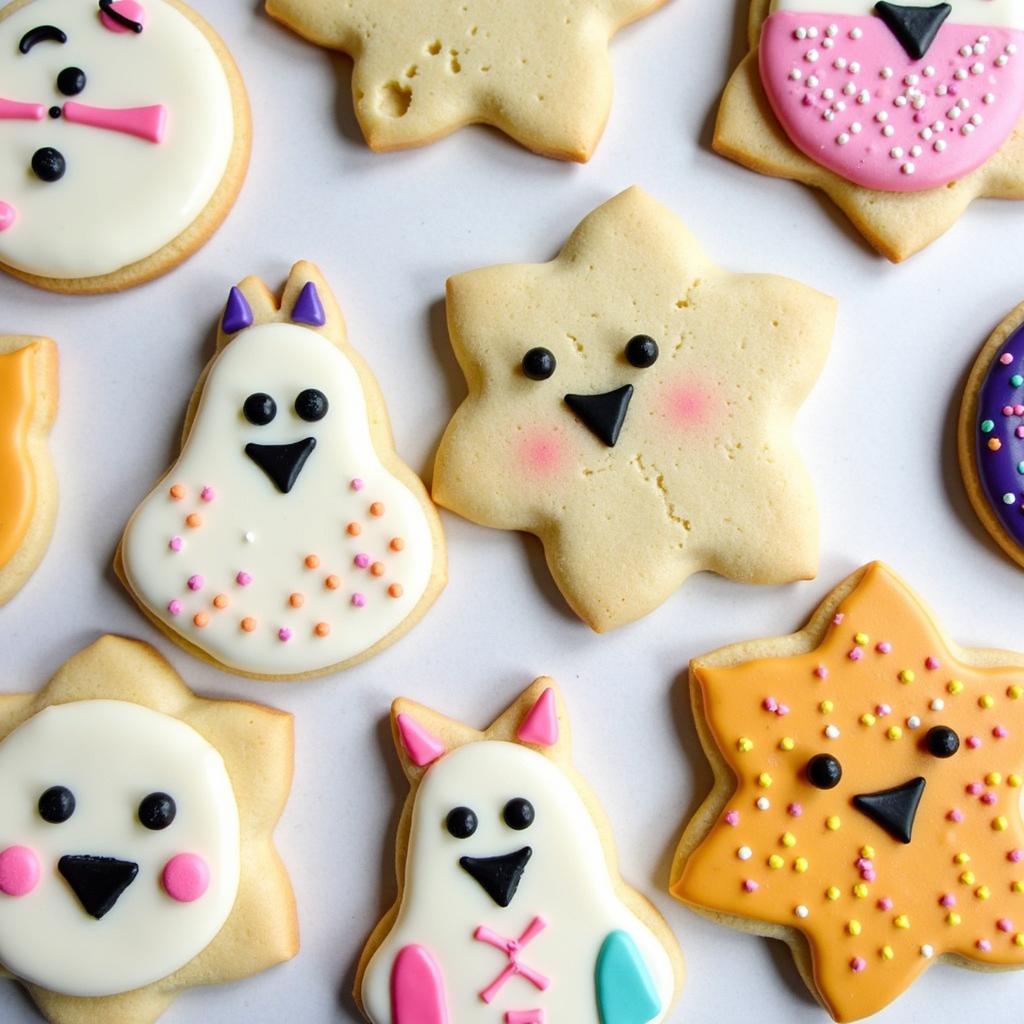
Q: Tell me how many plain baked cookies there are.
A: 1